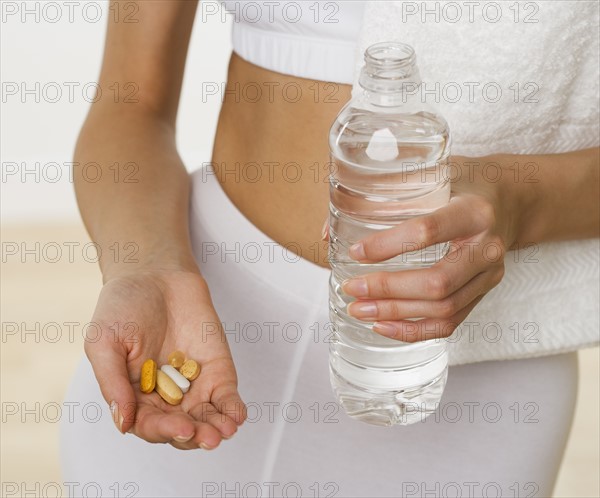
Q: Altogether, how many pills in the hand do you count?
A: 5